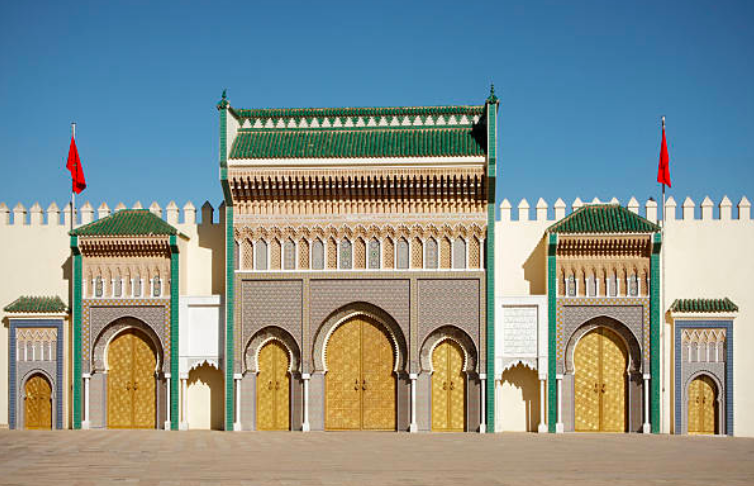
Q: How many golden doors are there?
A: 7